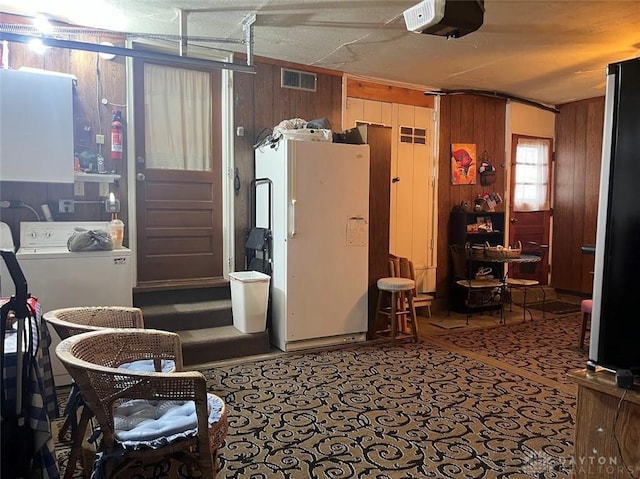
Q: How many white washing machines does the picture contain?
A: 1